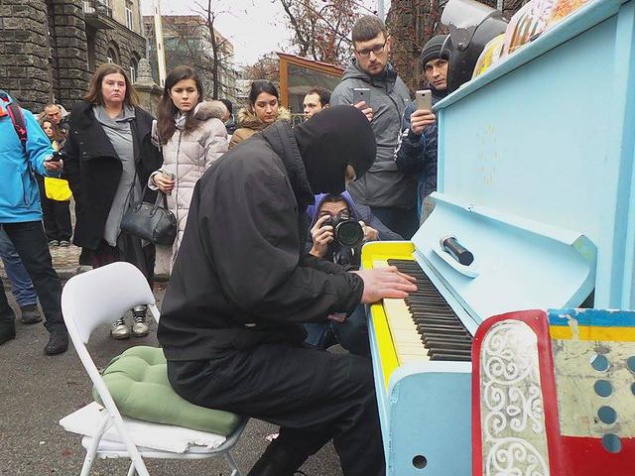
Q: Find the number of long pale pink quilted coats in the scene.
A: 1